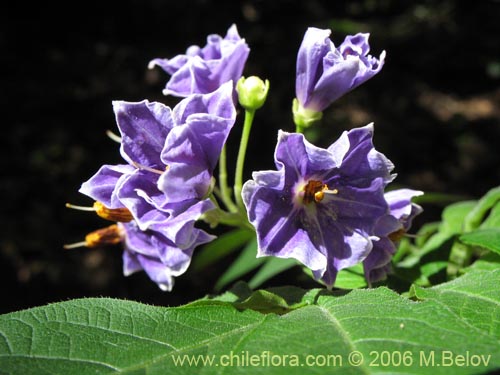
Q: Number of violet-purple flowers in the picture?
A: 7